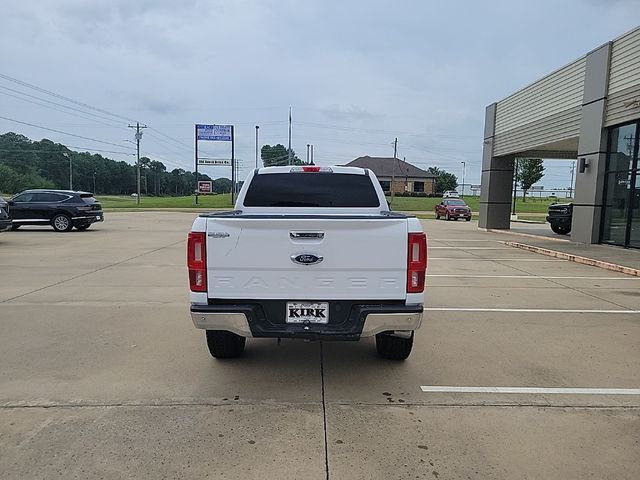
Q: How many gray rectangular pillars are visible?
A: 2